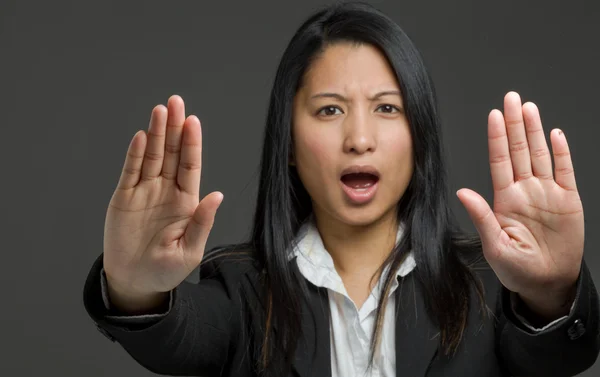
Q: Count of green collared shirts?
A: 0